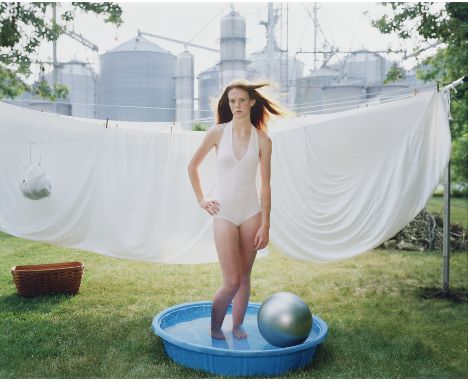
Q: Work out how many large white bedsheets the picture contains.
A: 2